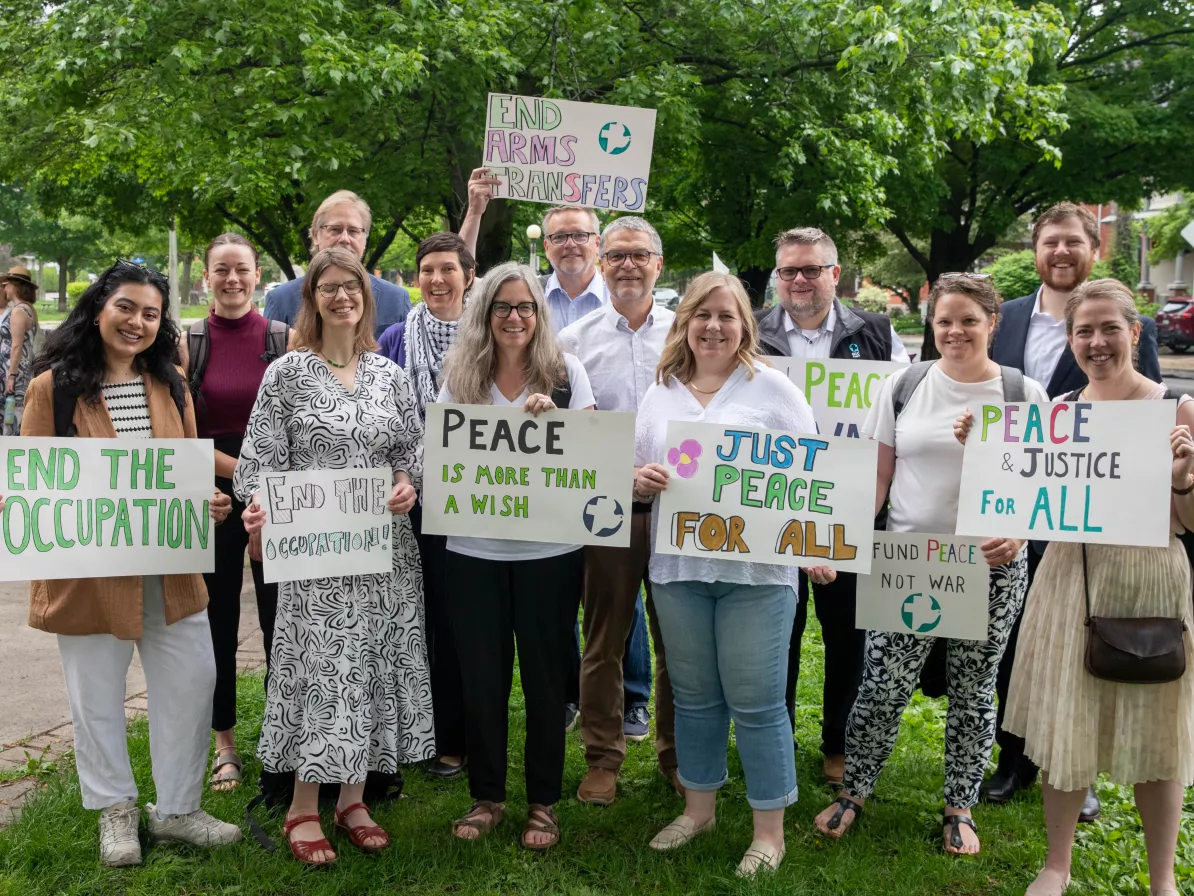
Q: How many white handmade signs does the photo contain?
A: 8